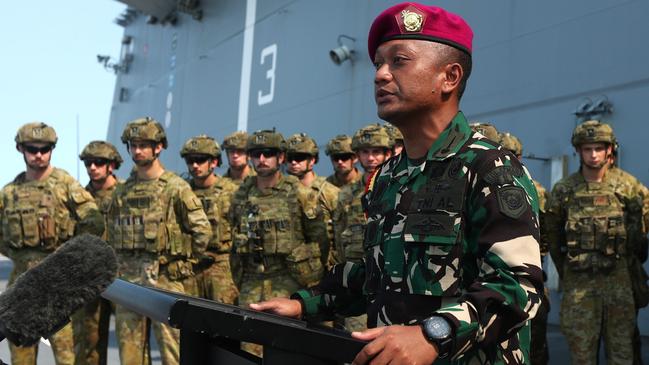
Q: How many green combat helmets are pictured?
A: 13